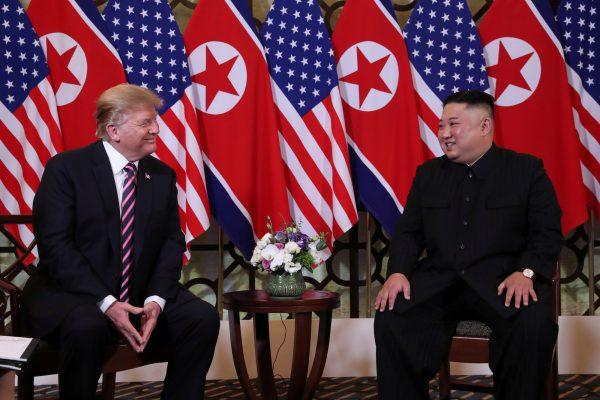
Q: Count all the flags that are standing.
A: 9